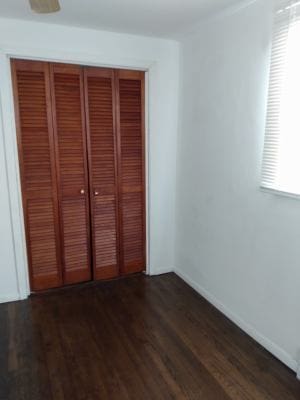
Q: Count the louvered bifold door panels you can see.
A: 4